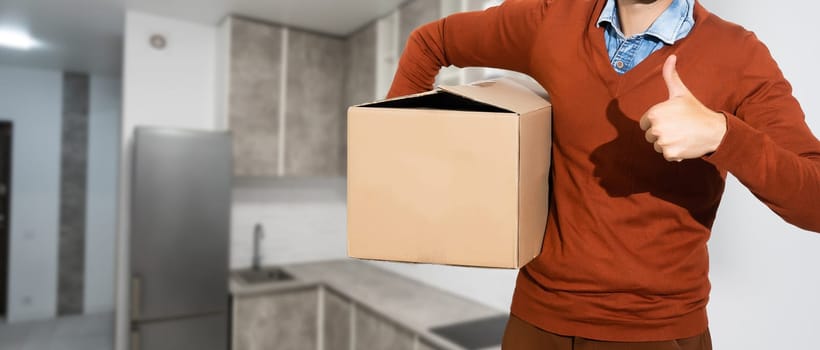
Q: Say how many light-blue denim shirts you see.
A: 1